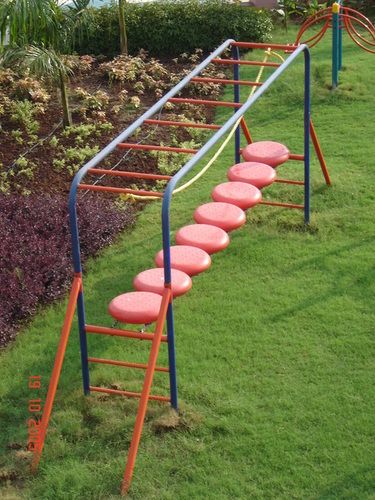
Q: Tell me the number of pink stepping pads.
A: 8